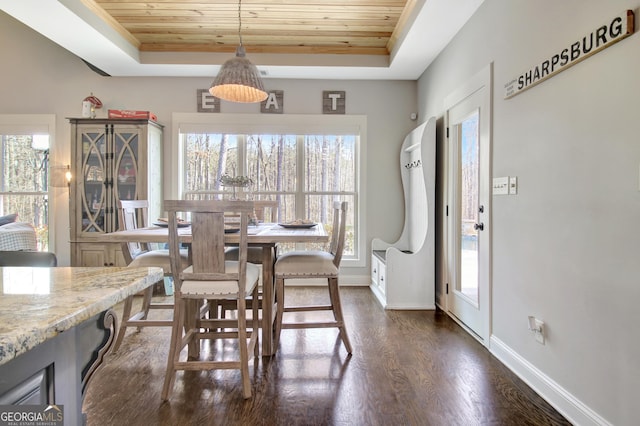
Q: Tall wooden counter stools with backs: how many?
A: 4